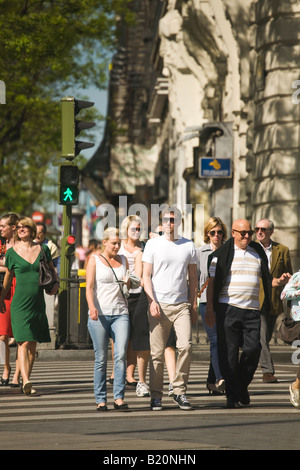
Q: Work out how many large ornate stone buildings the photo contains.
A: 1